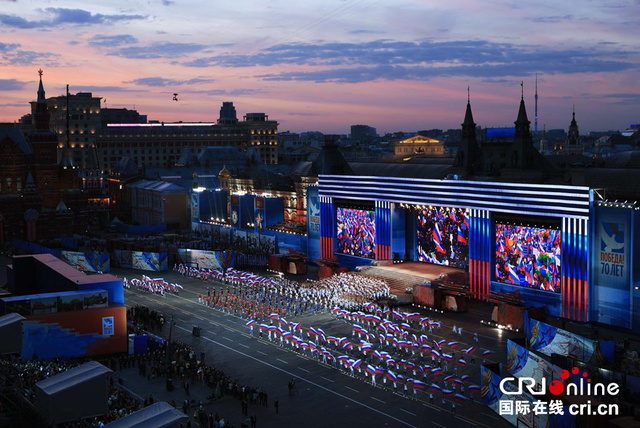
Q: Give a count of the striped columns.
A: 4